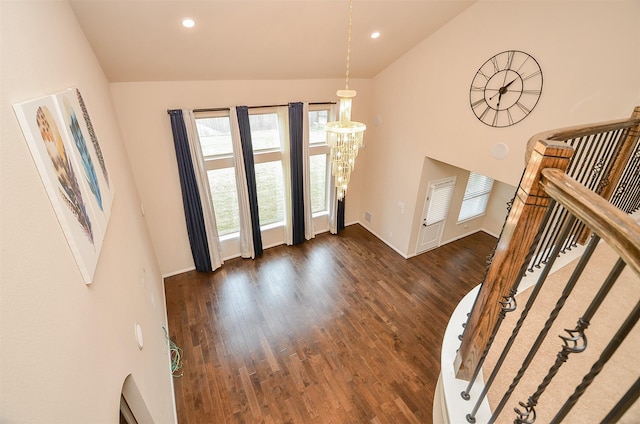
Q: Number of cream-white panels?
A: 5